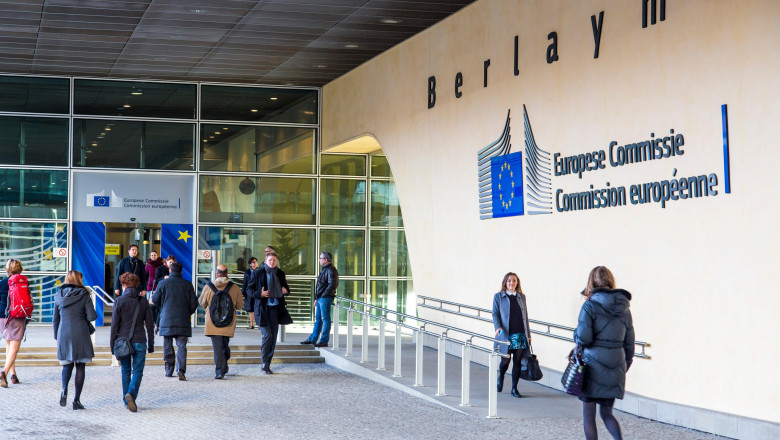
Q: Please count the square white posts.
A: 9